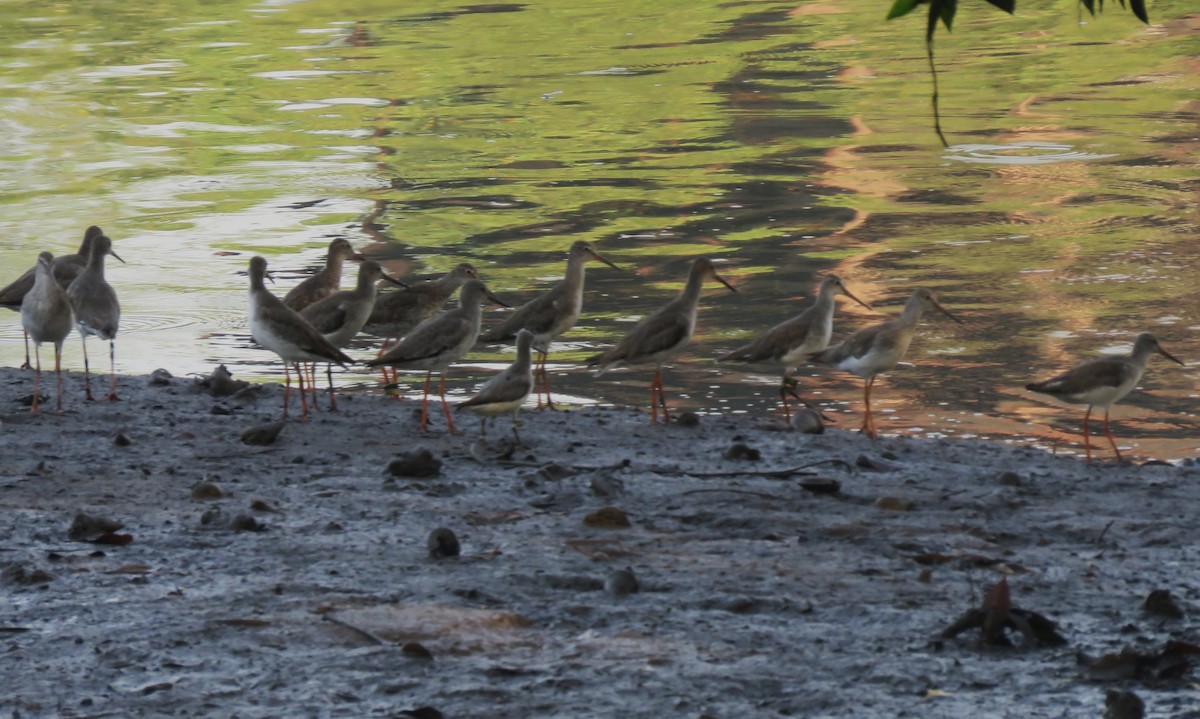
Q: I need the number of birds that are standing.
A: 14